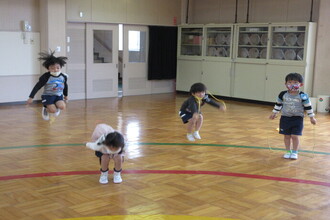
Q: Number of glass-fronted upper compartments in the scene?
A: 4